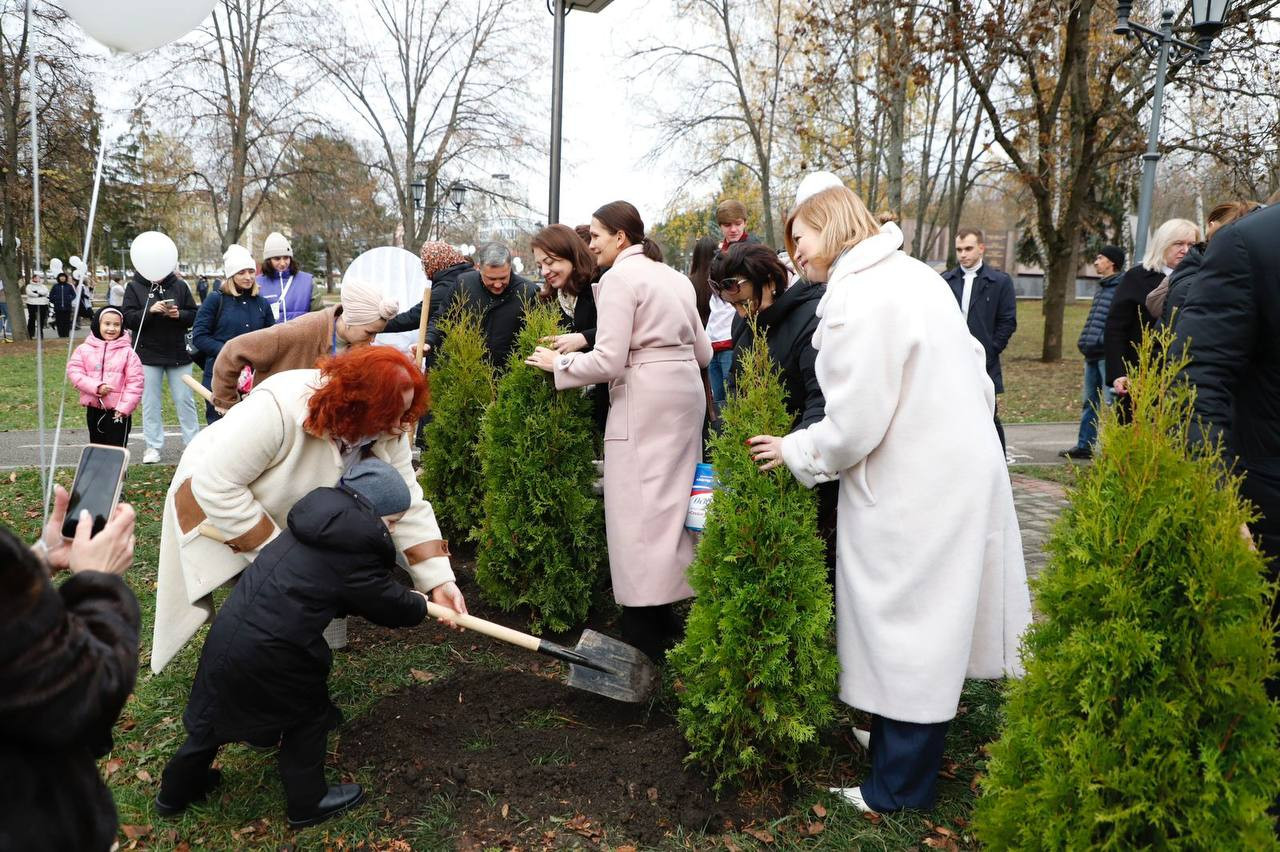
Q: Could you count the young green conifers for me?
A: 4